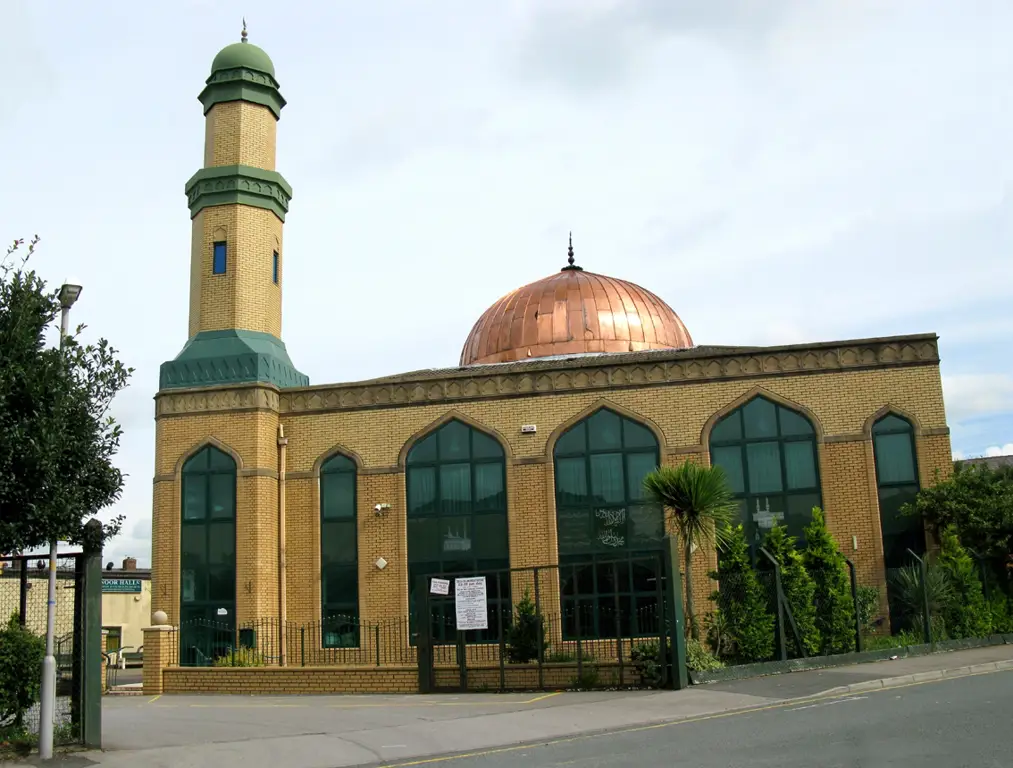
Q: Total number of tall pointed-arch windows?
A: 6